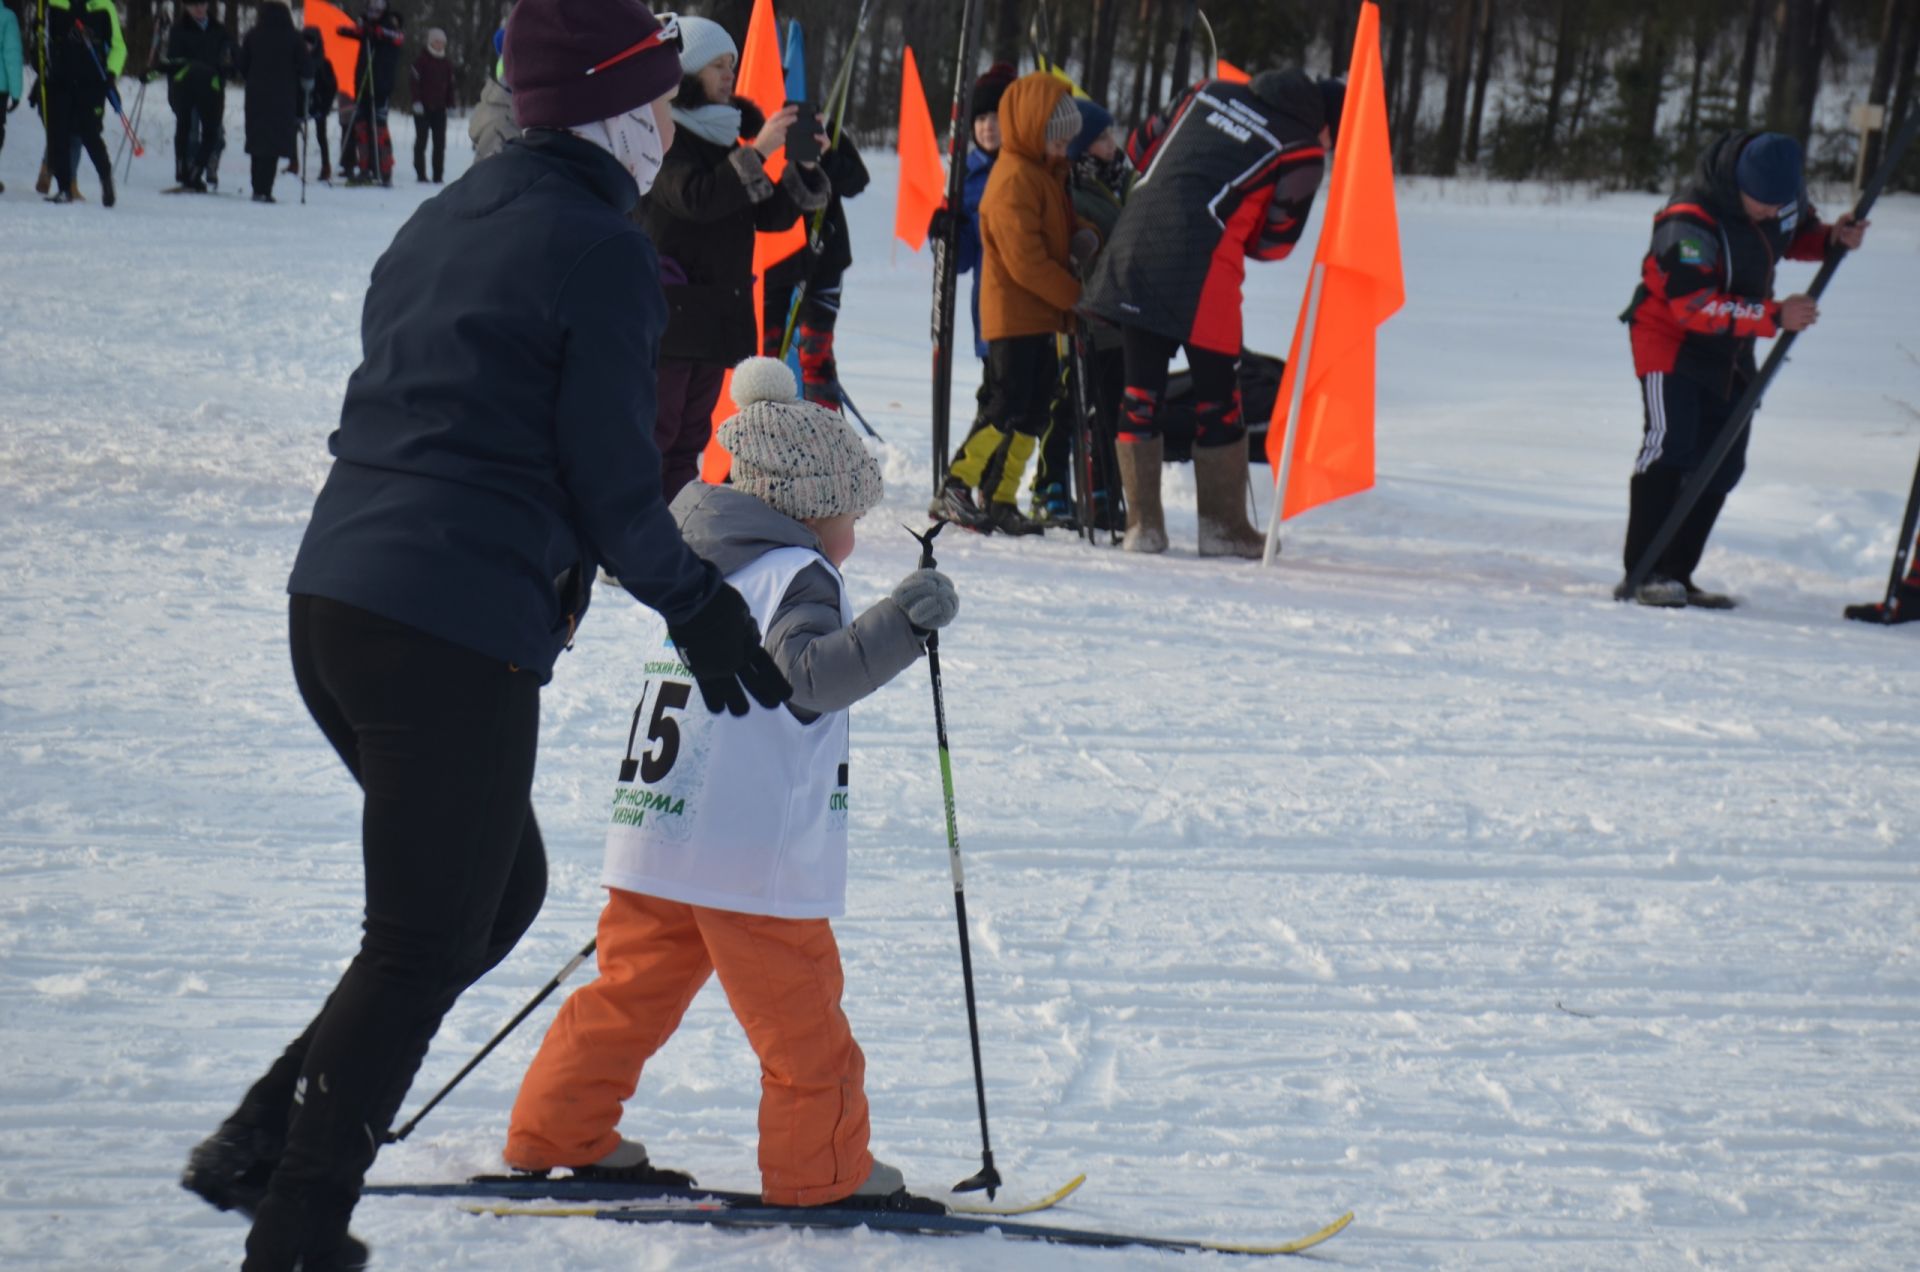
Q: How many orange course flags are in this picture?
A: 5